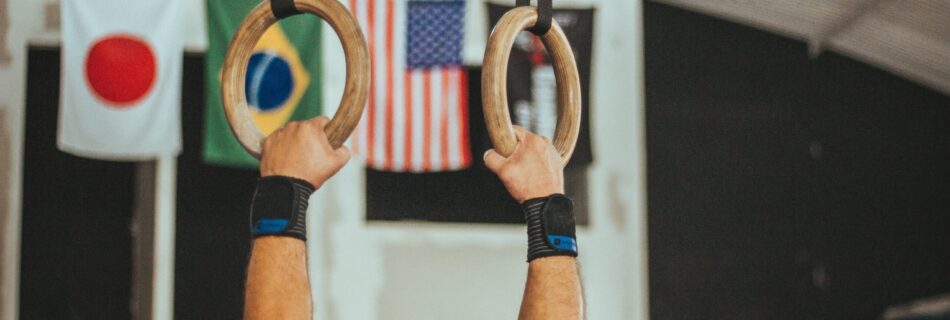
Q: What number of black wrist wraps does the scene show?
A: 2